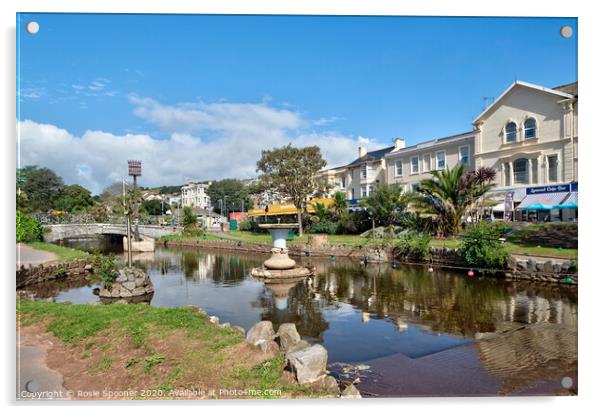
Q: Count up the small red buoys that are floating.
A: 2